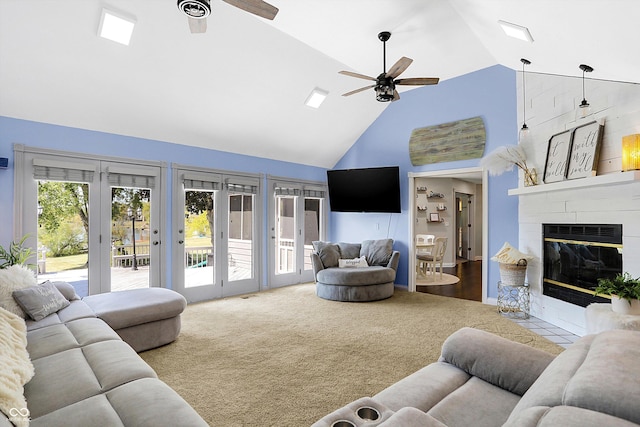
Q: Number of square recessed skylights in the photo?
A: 3